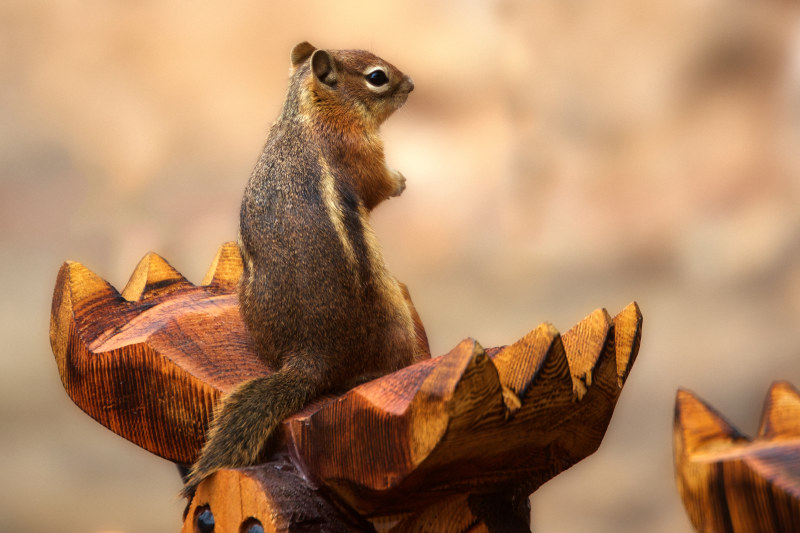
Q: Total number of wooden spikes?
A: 9